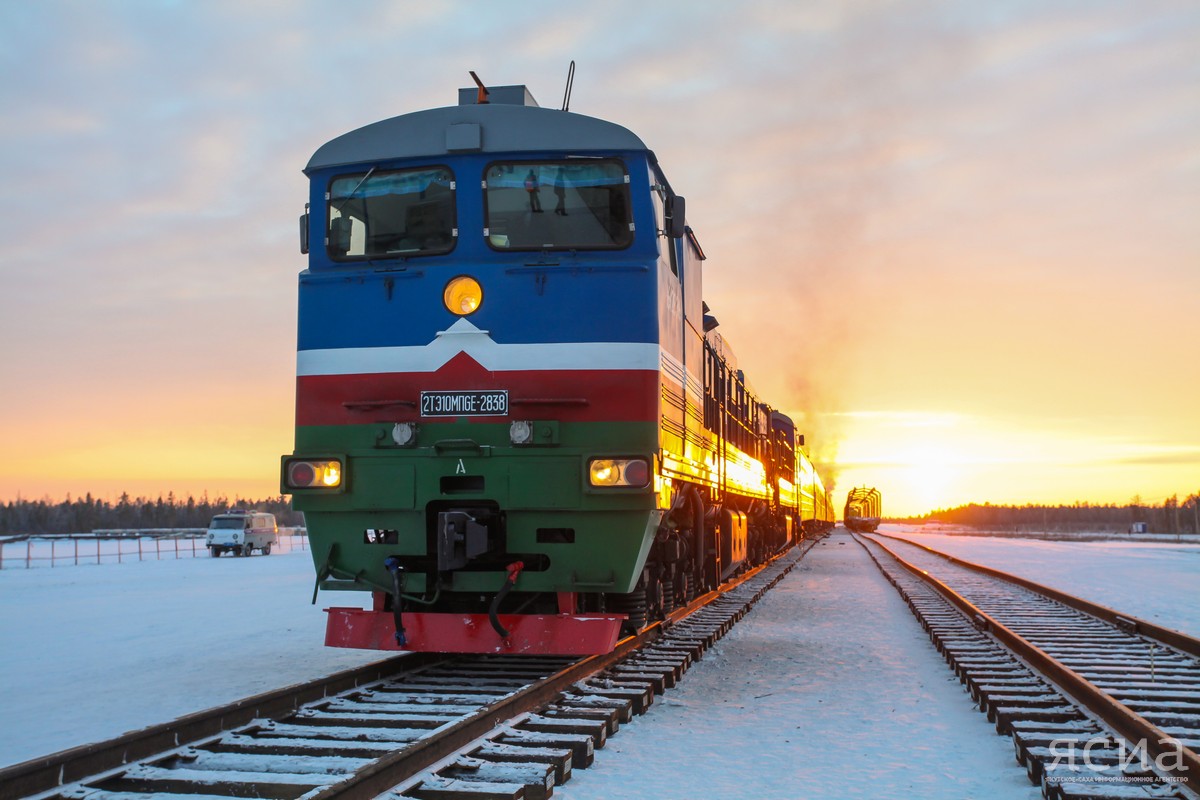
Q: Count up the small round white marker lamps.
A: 2